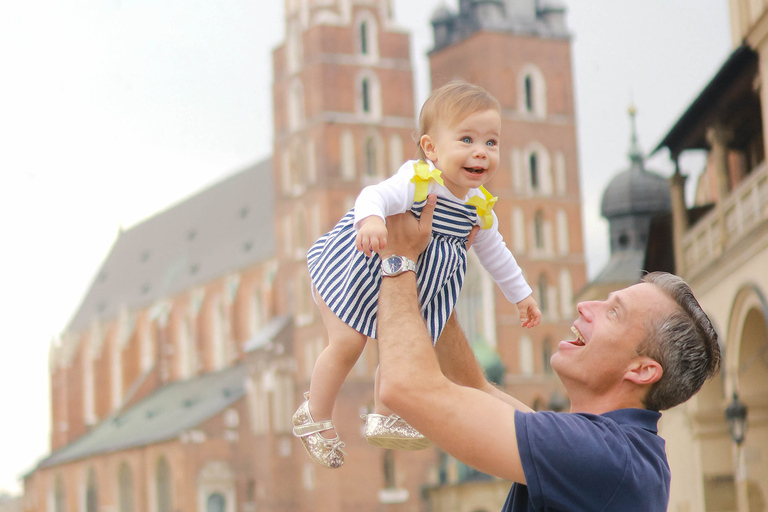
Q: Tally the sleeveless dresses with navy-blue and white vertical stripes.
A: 1